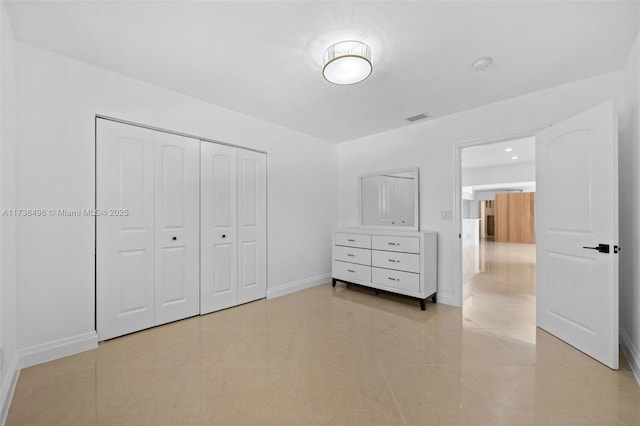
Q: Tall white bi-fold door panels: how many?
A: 4